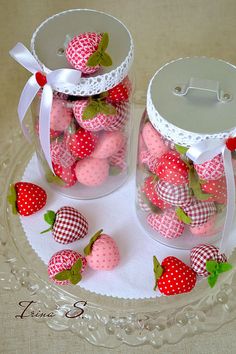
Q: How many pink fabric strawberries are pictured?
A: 6